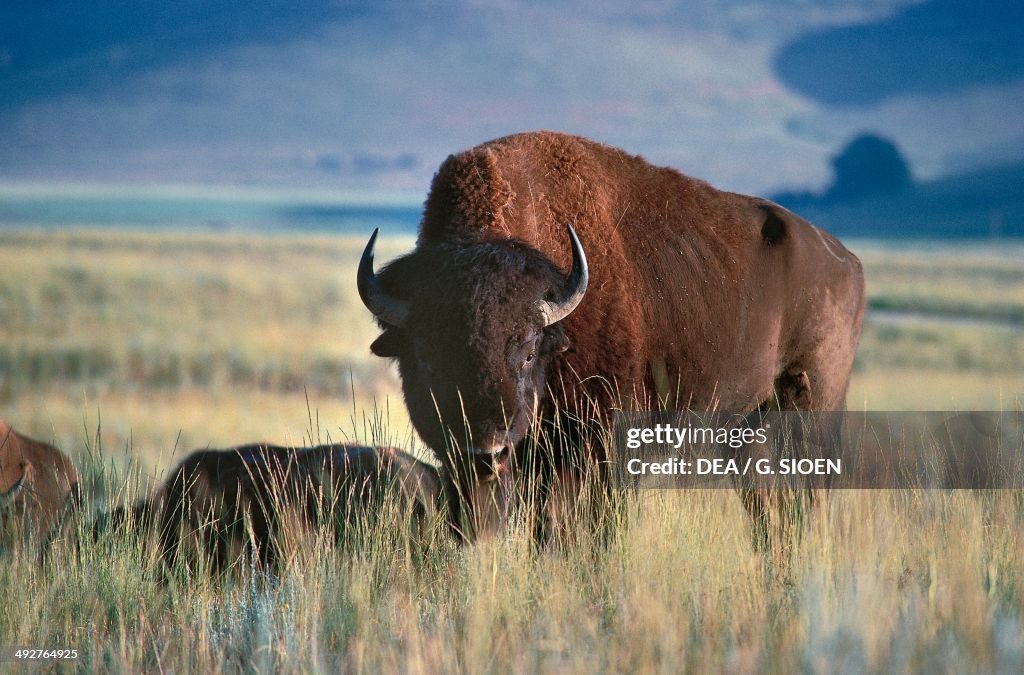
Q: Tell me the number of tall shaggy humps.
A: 1